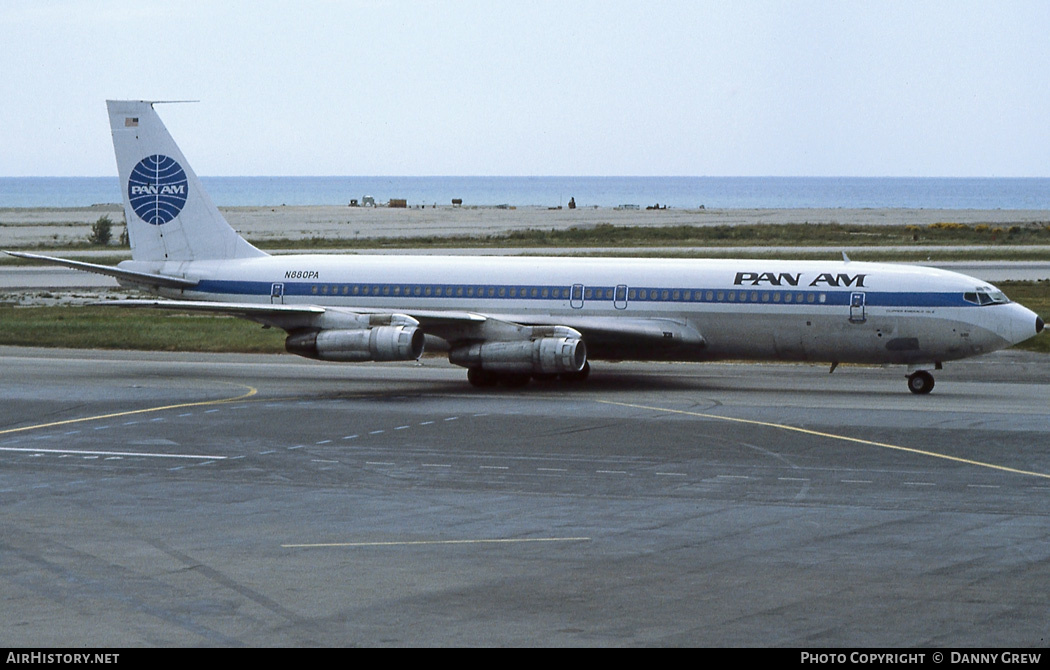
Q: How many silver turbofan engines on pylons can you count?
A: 2